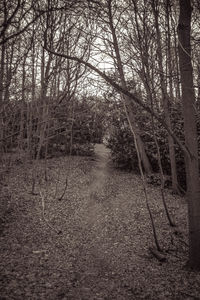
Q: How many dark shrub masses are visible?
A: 2